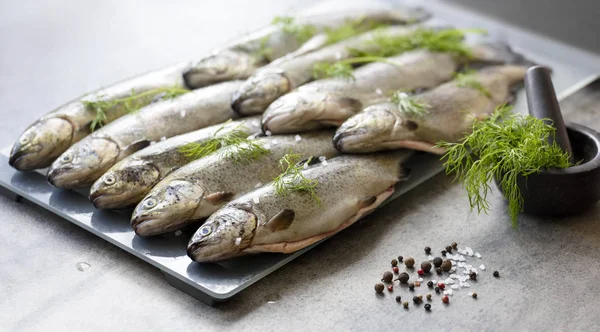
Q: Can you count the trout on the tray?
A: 9